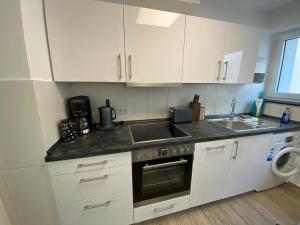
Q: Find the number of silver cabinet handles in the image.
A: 10